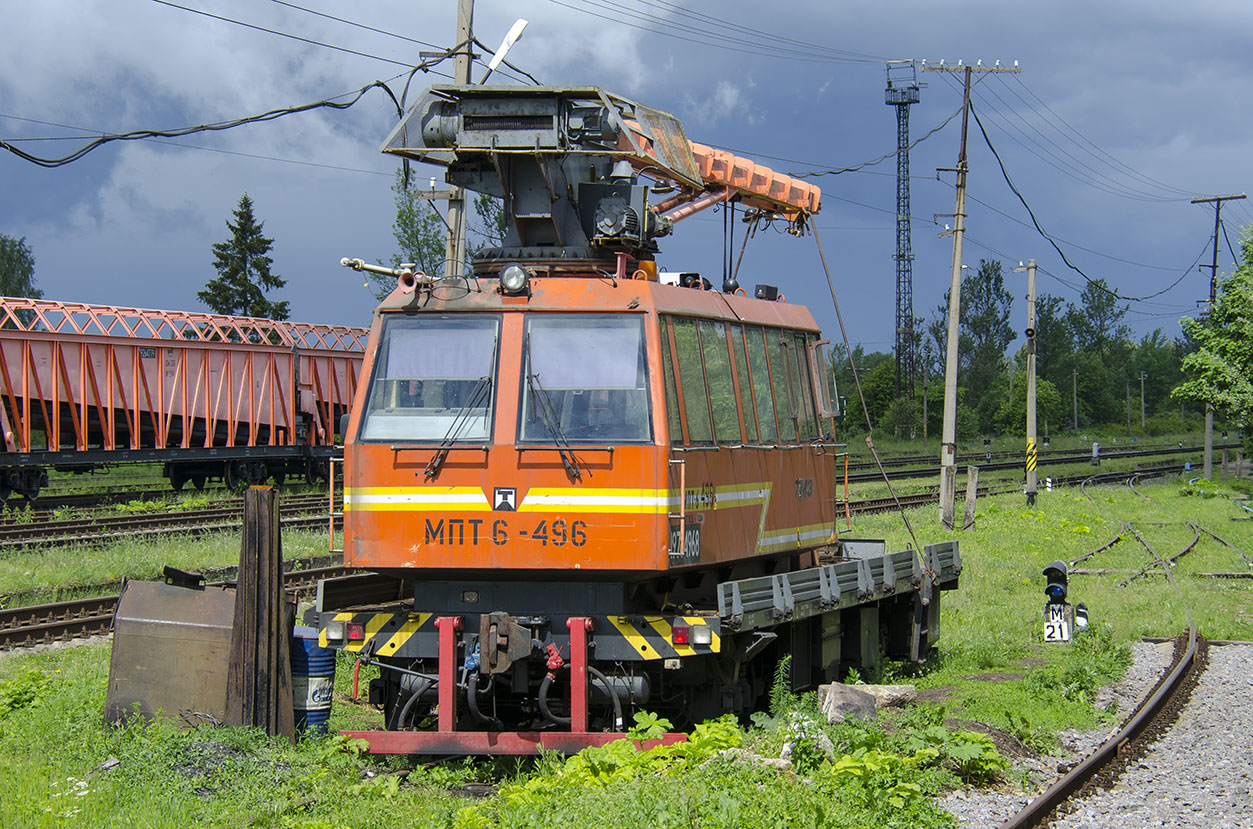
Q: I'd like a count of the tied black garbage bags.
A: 0